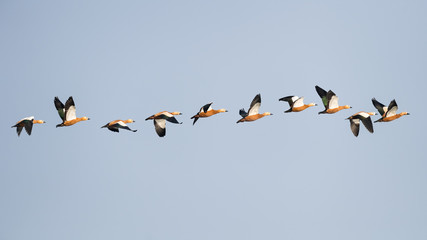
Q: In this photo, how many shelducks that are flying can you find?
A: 10